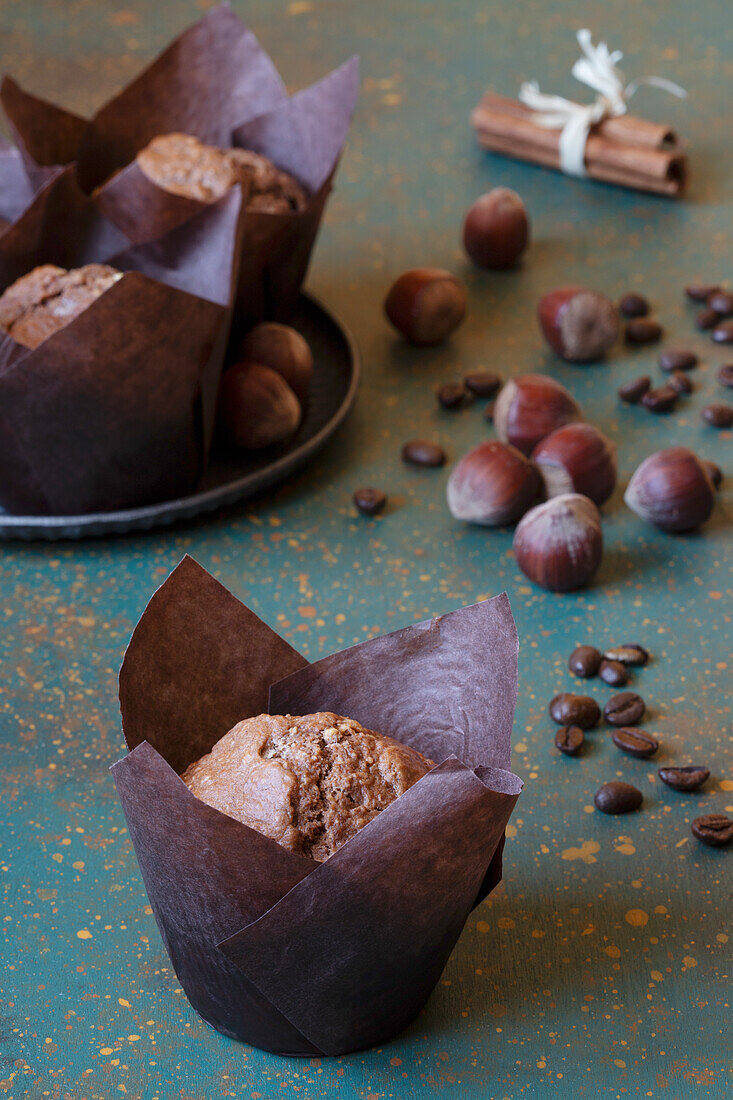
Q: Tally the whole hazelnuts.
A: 10